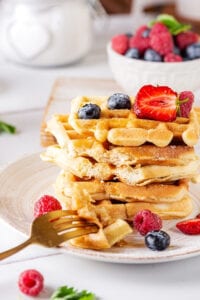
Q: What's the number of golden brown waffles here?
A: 5